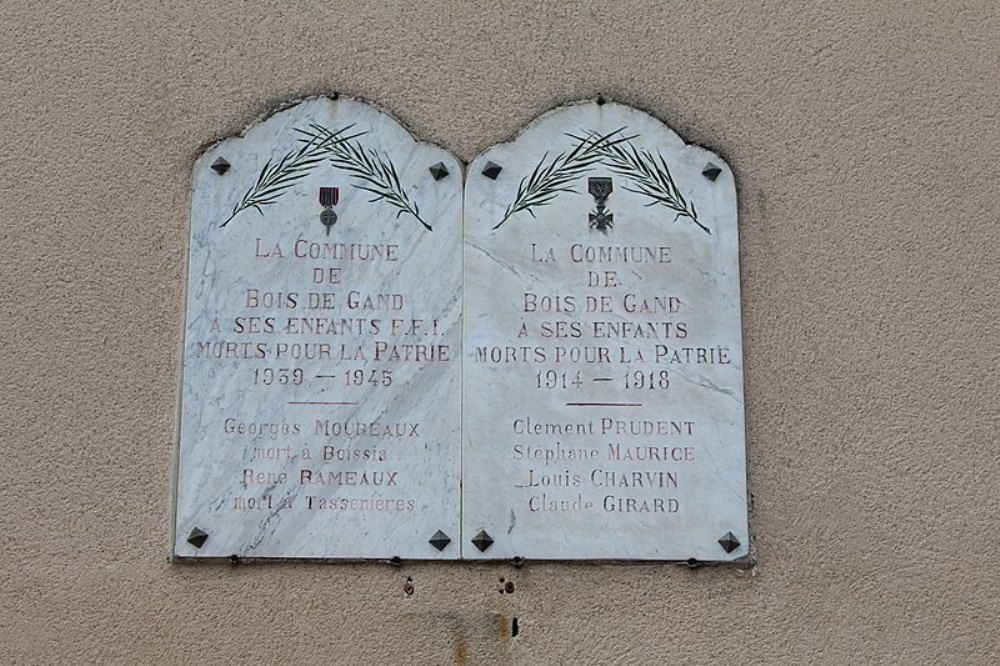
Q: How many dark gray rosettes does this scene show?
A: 8